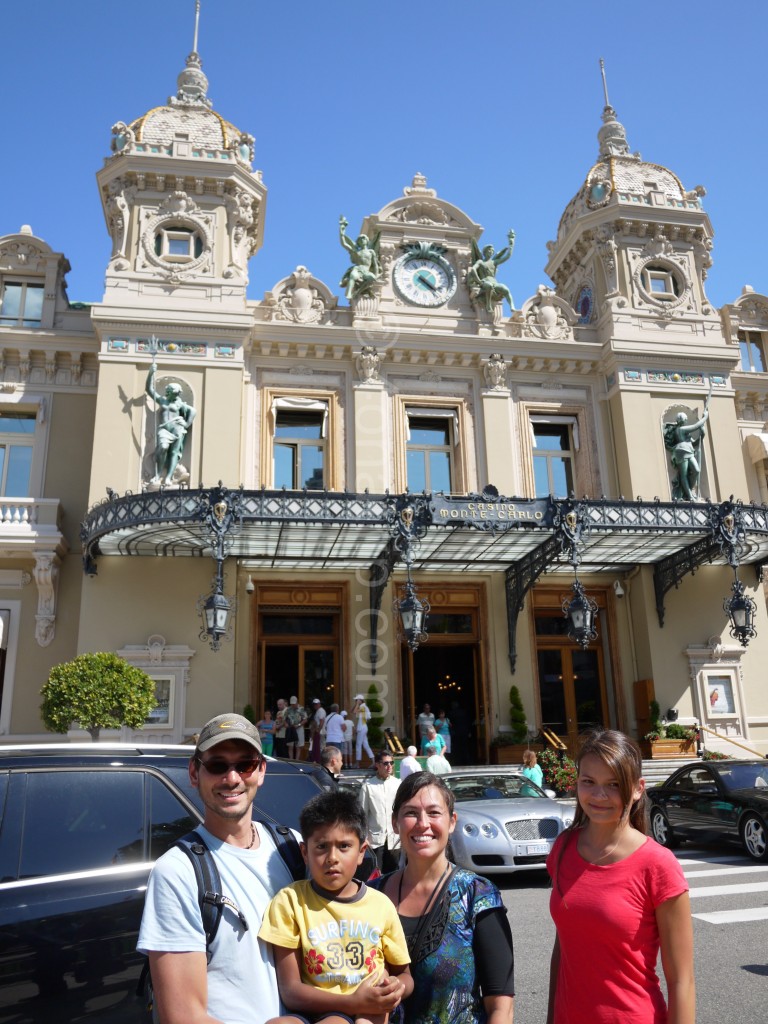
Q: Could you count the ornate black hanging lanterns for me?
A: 4